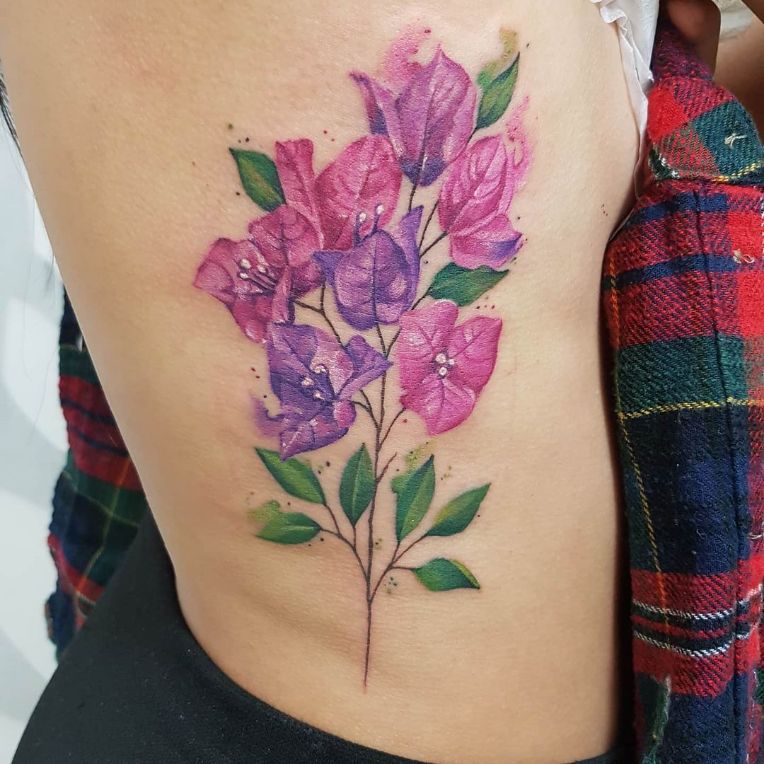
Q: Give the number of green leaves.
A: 9